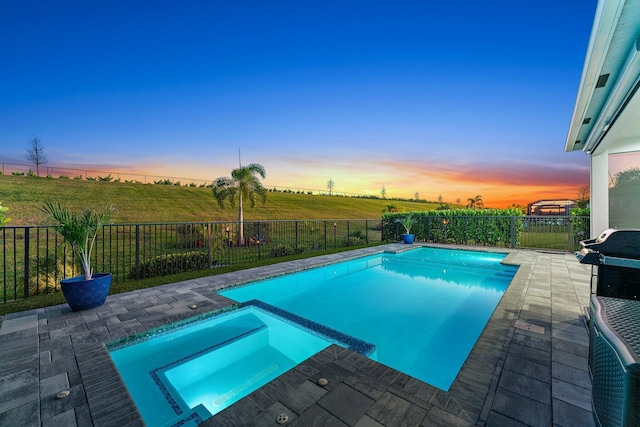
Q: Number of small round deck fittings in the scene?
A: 4